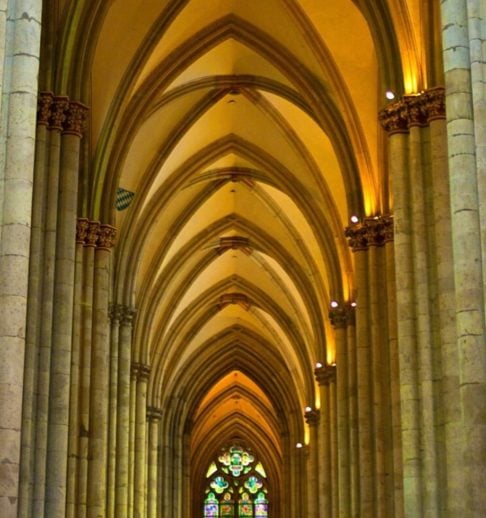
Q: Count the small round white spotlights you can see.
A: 7